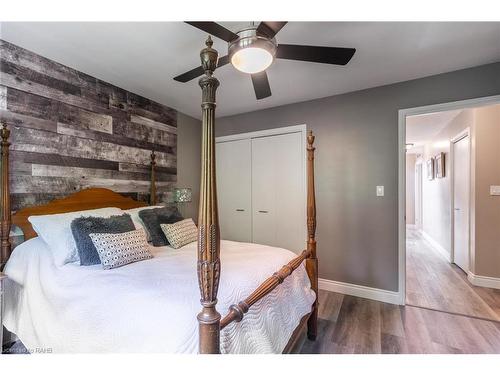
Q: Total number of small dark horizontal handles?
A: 2